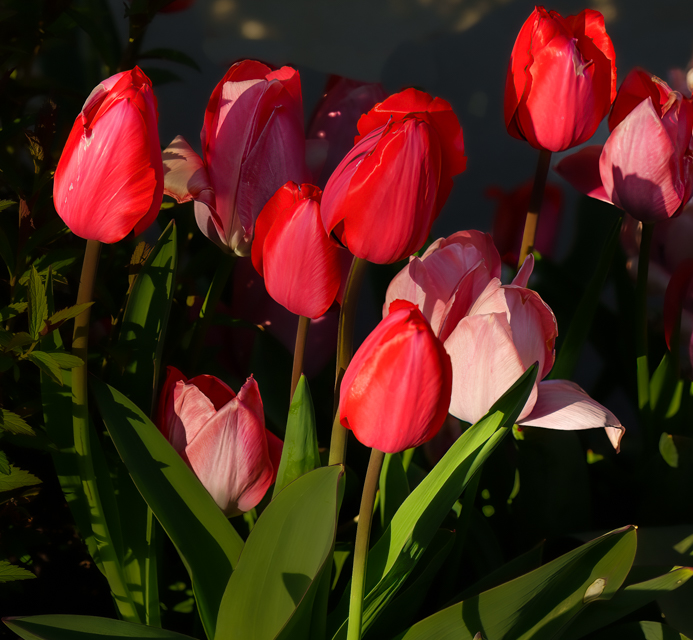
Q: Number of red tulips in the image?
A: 5